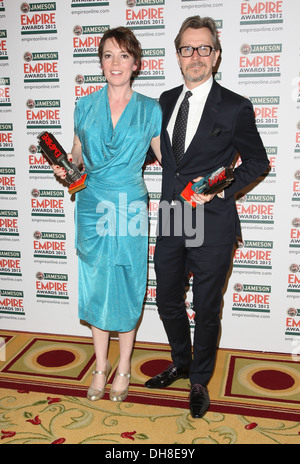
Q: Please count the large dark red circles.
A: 3